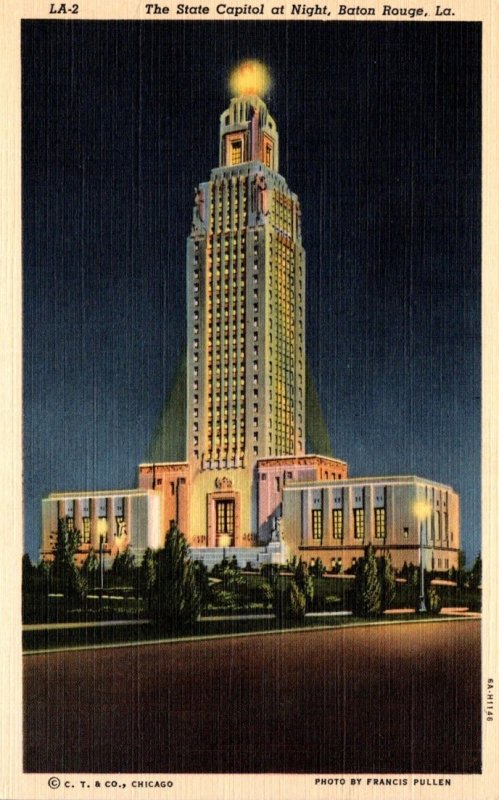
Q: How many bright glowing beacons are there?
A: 1